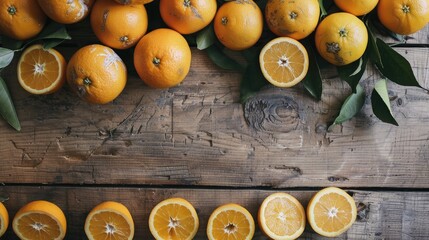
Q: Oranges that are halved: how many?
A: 9